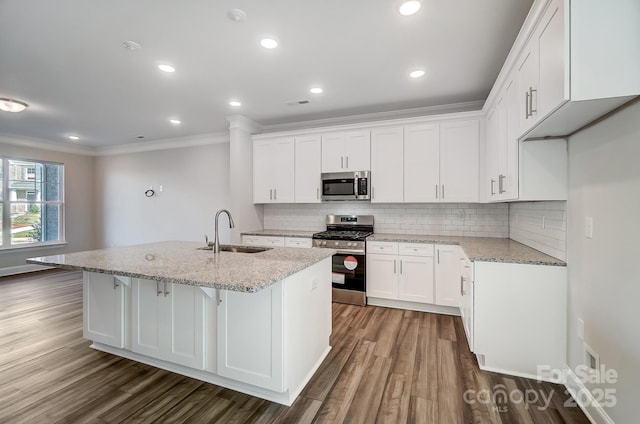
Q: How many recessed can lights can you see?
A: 8